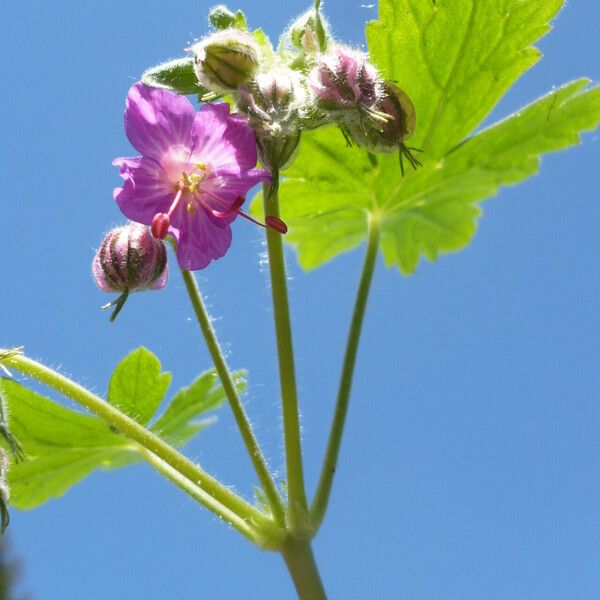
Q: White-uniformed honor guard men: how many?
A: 0